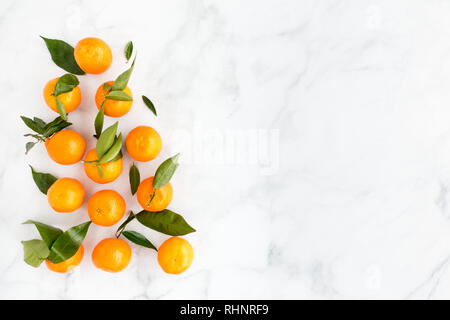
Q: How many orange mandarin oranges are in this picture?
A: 12